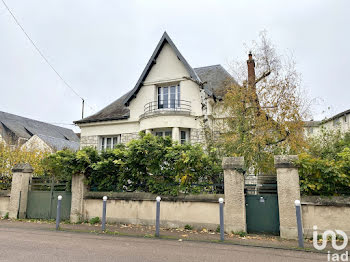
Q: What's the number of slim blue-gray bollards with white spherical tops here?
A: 5